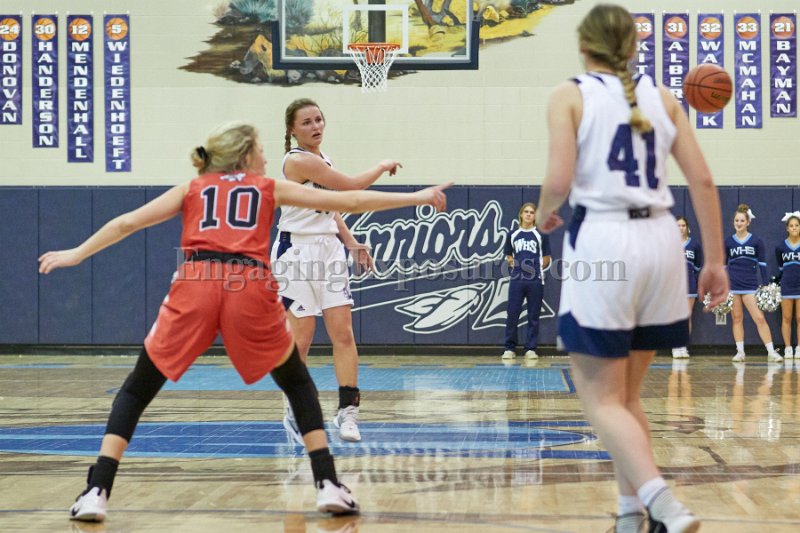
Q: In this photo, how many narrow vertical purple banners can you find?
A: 9